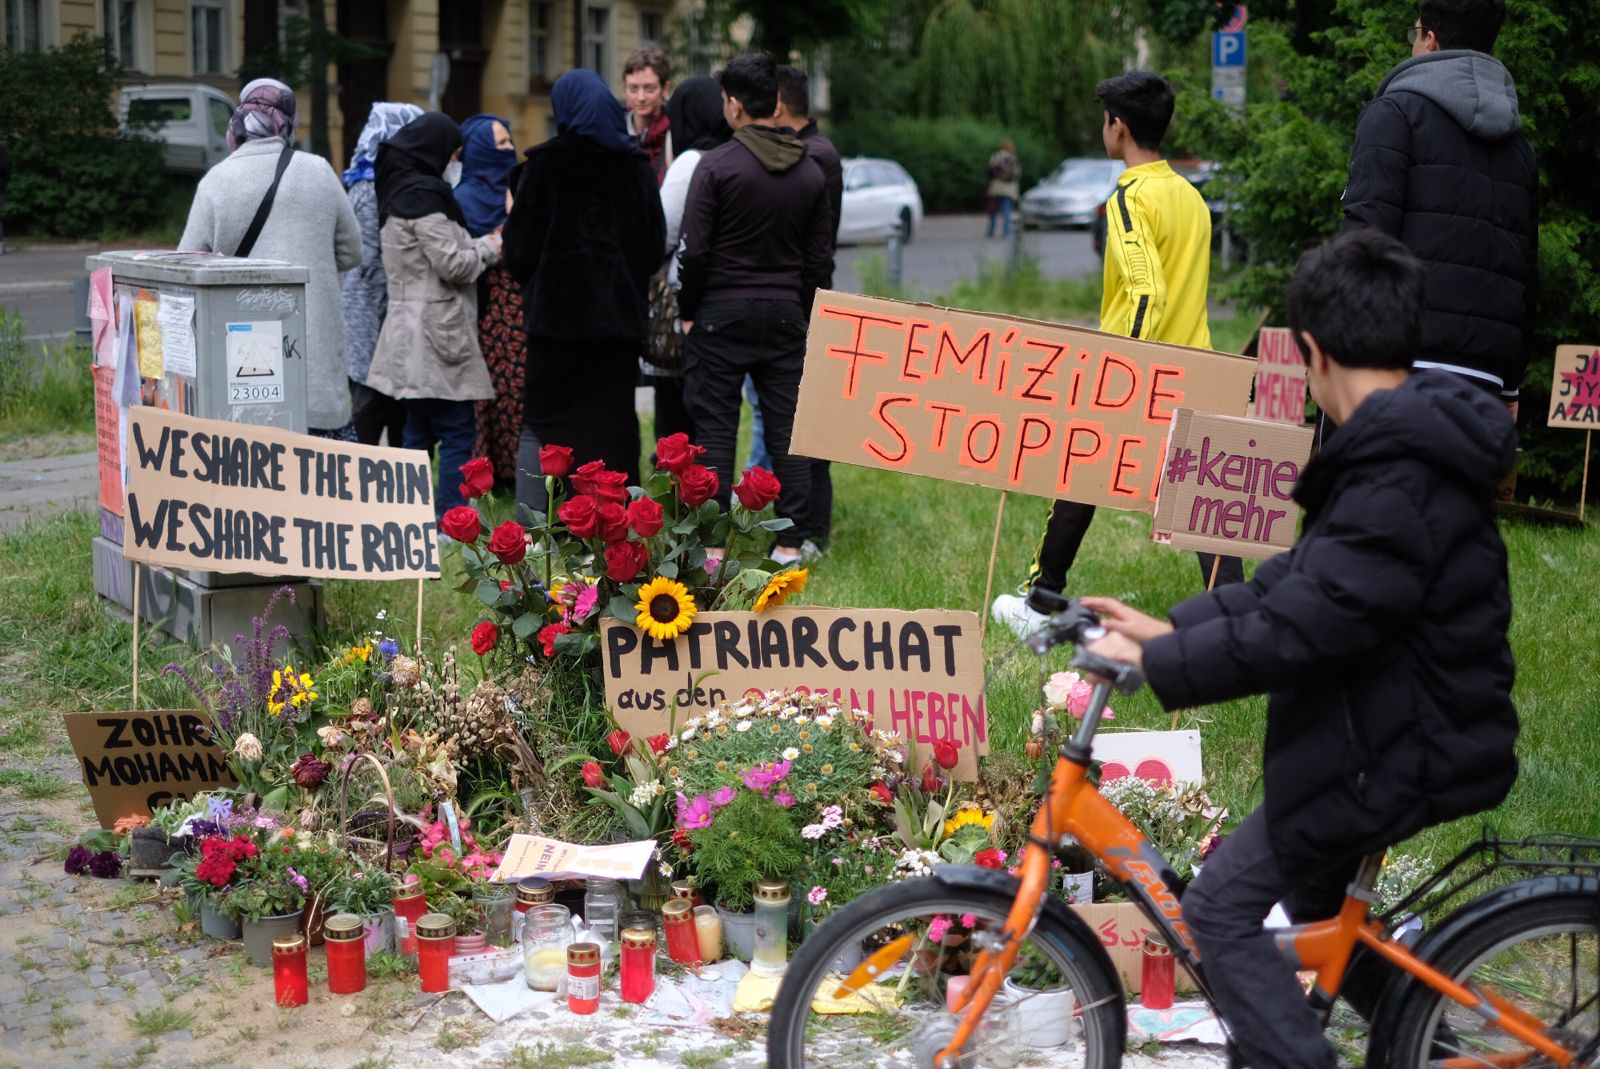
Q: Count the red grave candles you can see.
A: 10